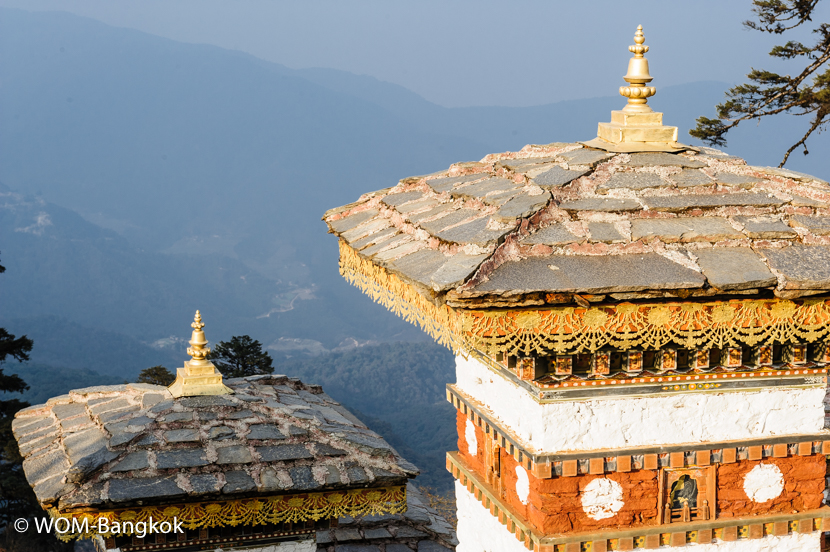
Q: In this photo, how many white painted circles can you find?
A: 4